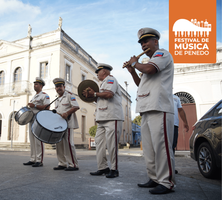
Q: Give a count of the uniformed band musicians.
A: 4